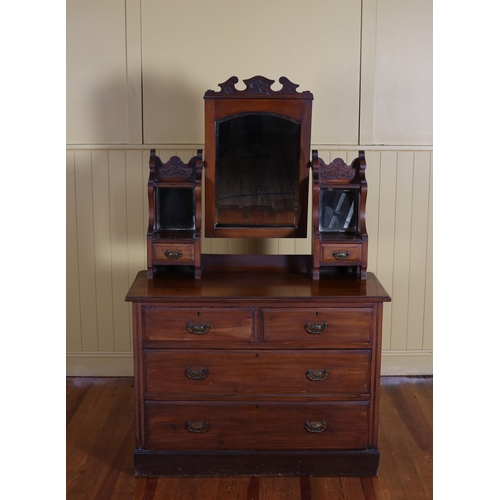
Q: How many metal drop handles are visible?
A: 8